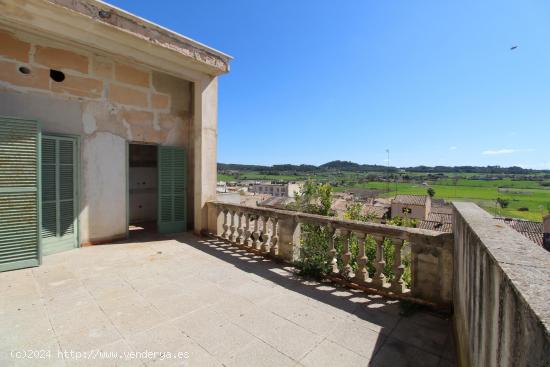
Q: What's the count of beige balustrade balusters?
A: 12